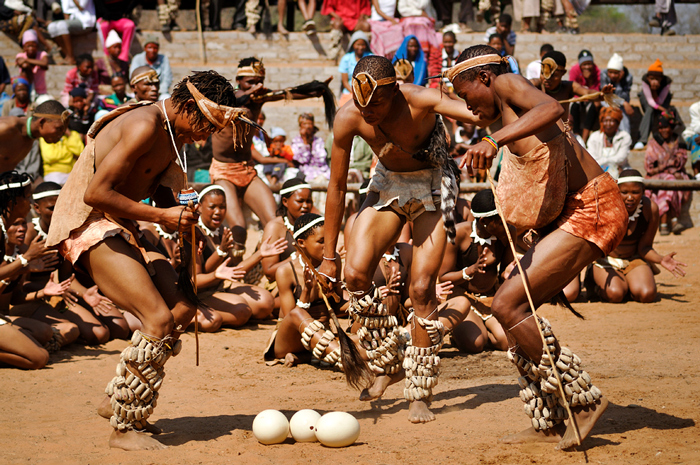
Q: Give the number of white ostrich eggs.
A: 3